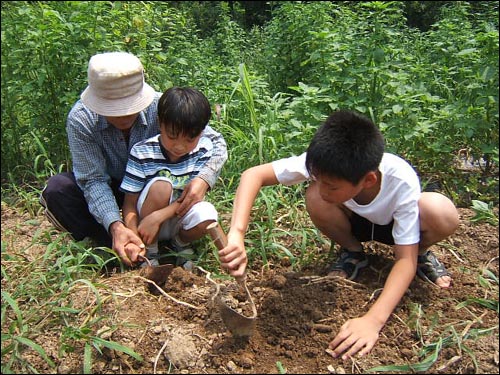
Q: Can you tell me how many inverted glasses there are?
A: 0